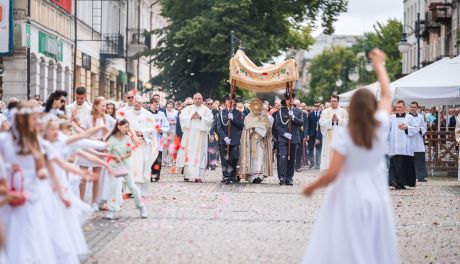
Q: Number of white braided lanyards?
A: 2